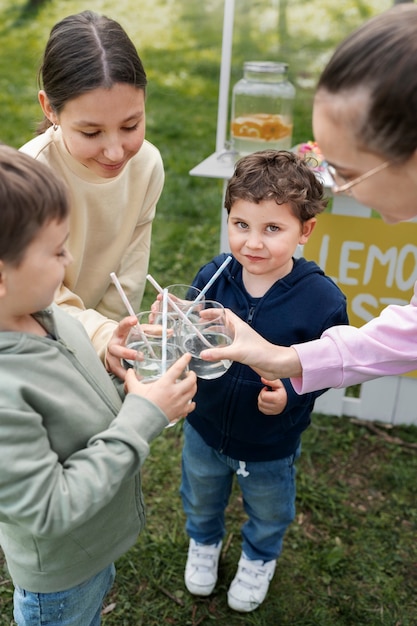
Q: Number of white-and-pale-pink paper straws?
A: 2